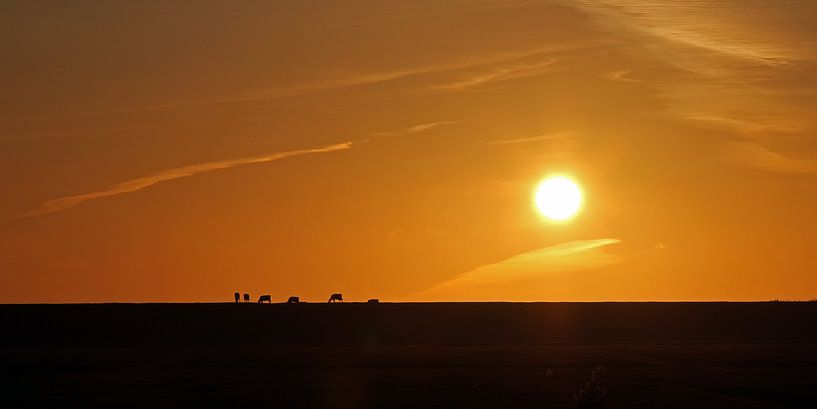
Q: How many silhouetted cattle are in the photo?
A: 6